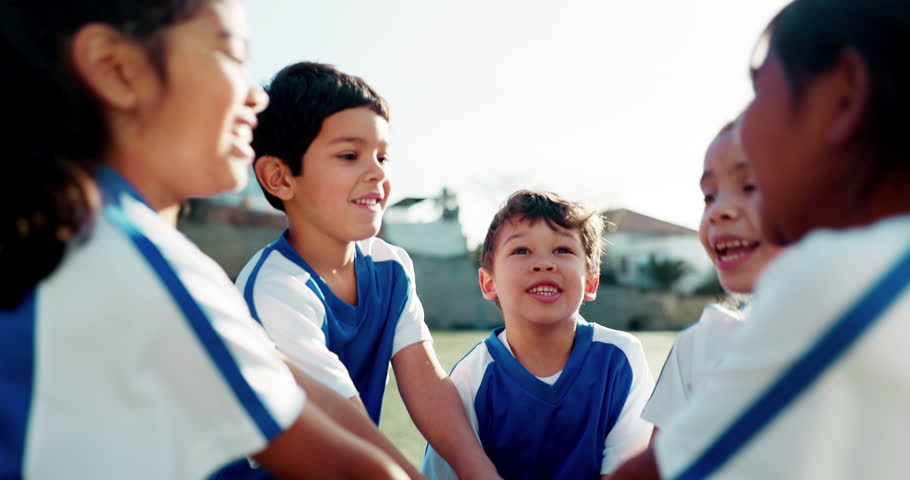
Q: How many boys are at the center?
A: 2